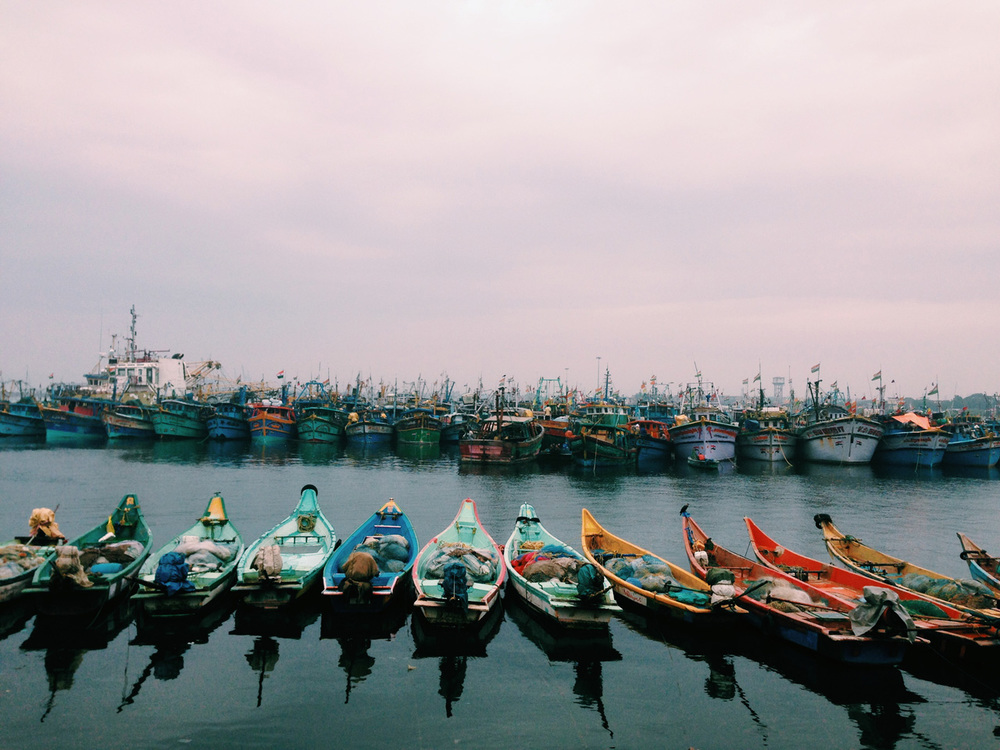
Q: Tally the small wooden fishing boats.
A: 12